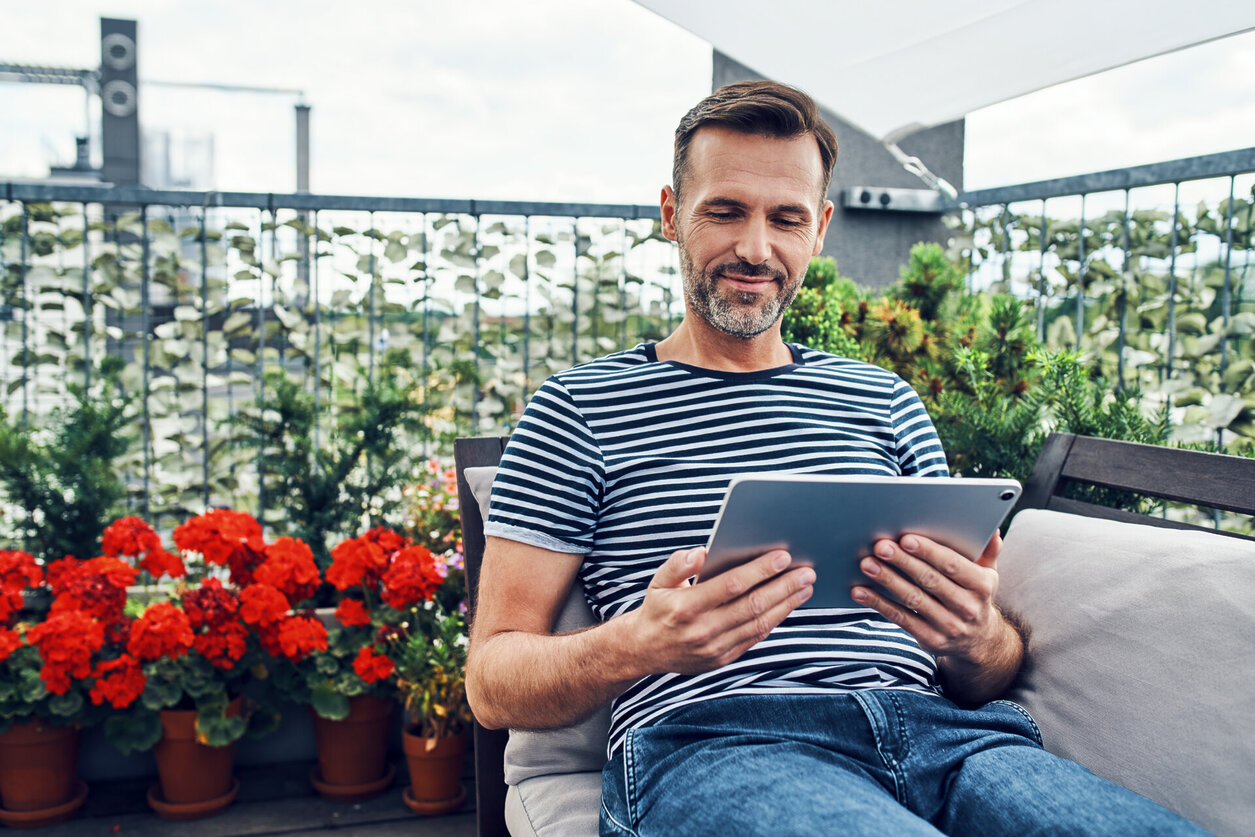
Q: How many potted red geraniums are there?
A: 3